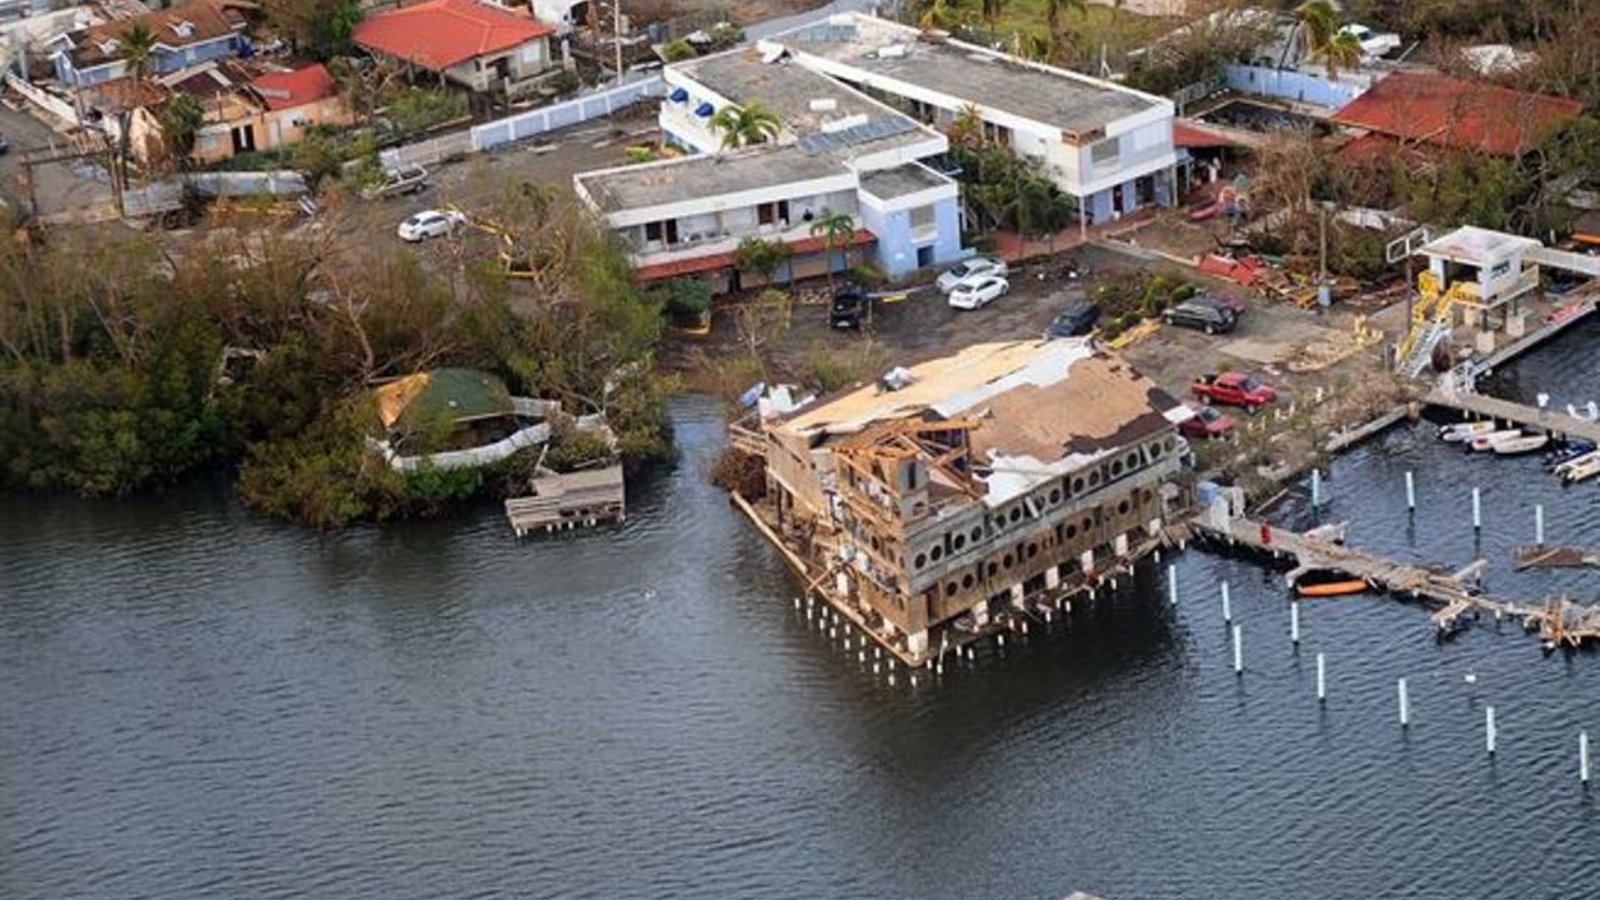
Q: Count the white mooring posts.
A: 12